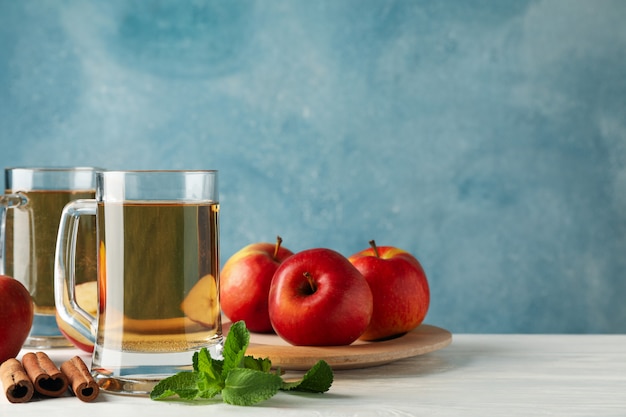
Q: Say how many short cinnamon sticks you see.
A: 3